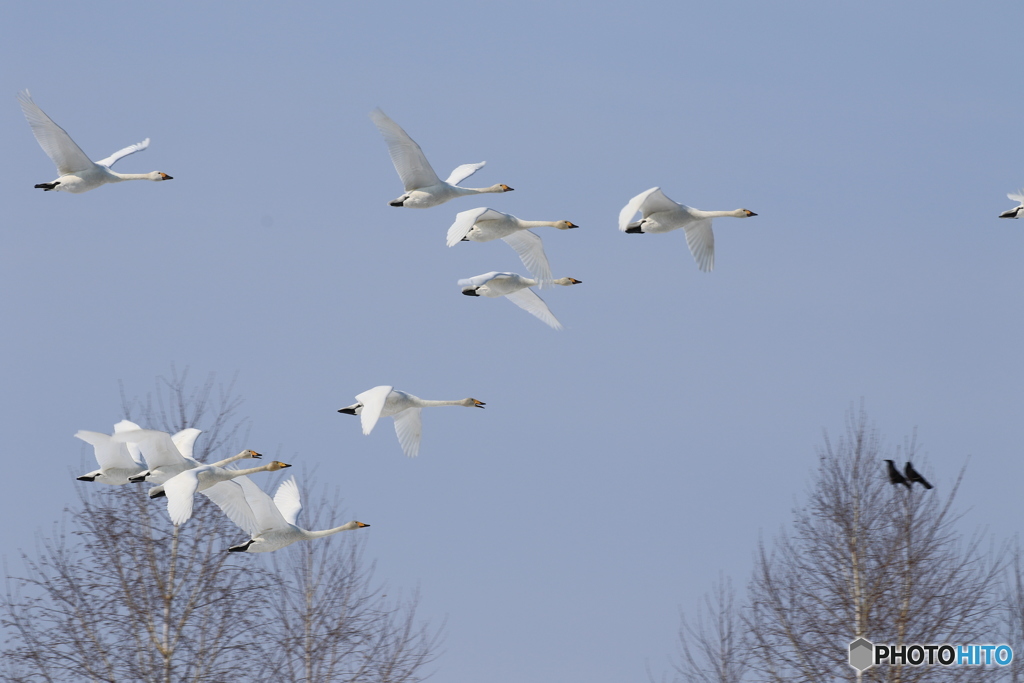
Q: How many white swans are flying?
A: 11